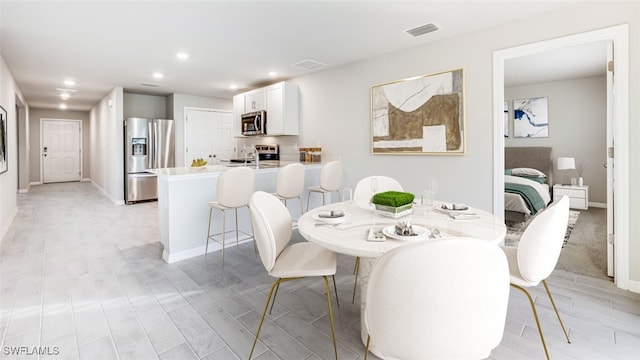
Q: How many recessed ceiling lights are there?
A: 7